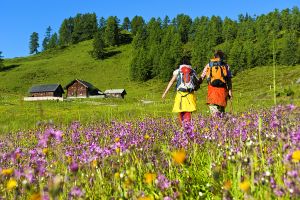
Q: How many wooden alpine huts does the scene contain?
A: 3